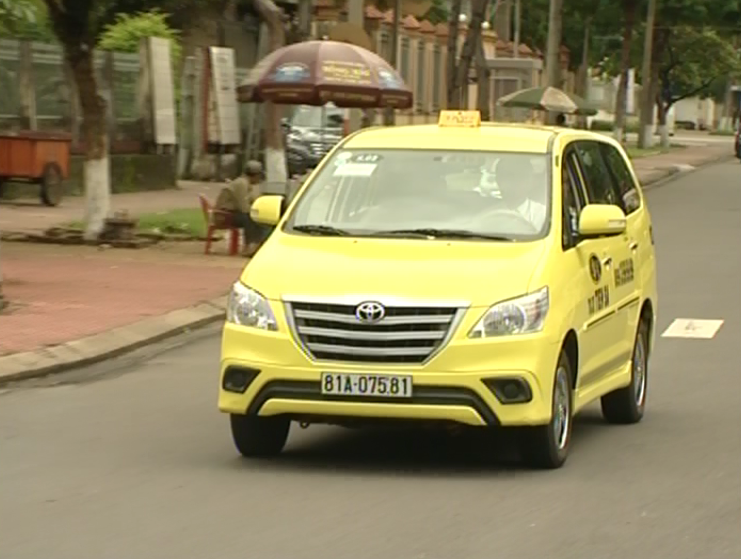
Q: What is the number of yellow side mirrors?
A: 2